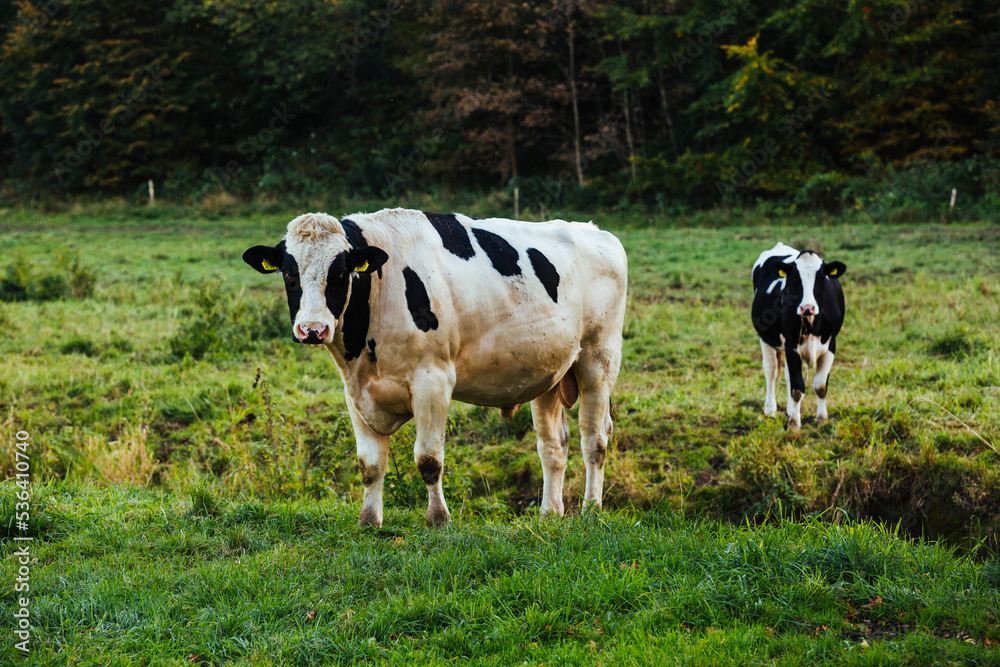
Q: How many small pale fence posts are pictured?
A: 3